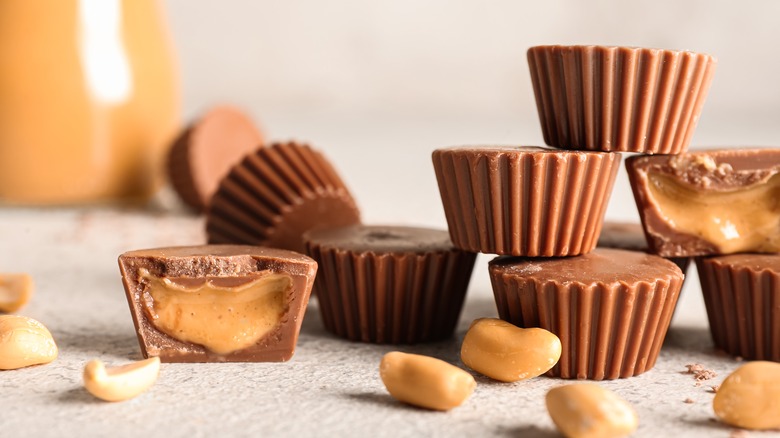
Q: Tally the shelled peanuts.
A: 7